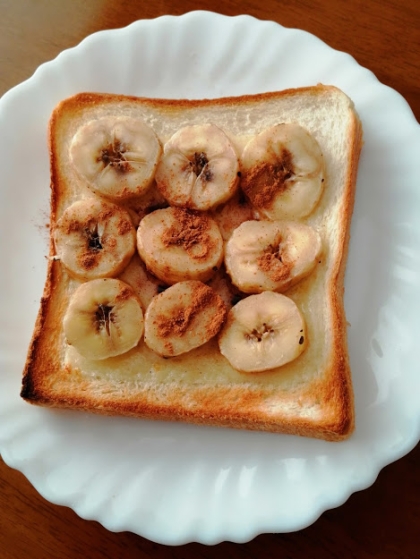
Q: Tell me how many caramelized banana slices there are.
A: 9